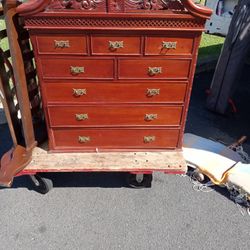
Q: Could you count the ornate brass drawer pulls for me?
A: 11